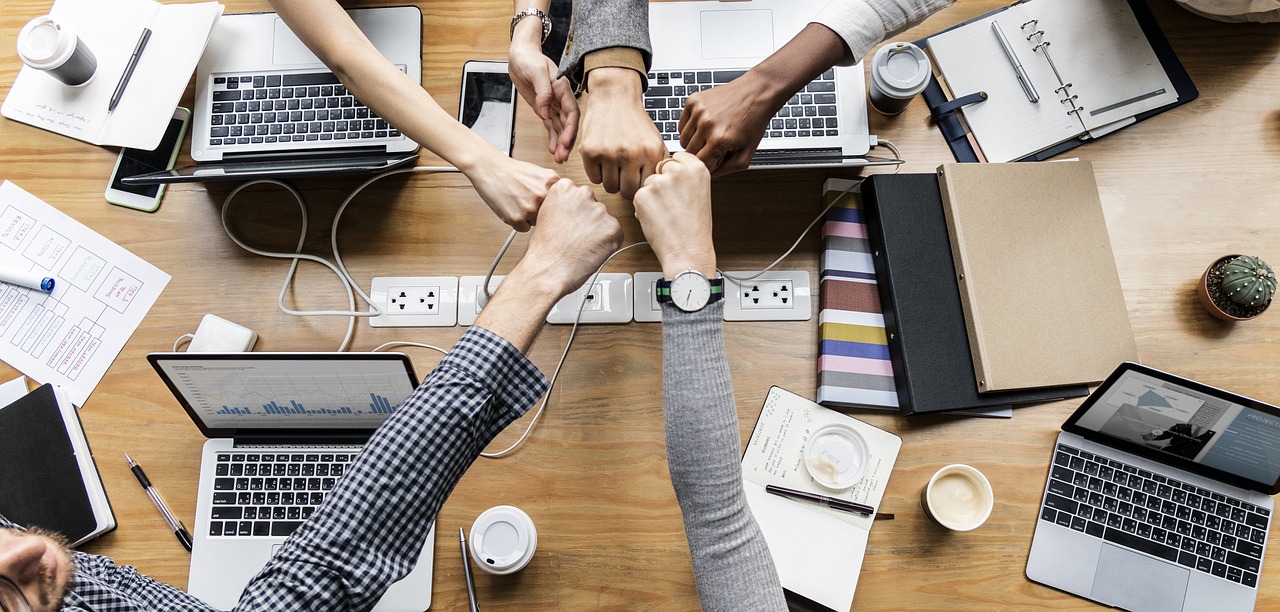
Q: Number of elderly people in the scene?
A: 0